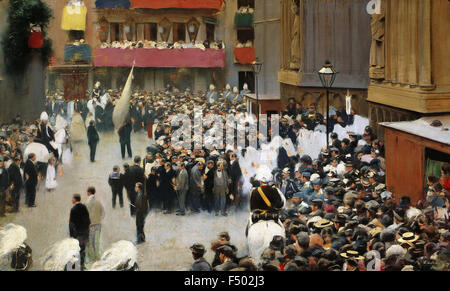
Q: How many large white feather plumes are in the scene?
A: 3